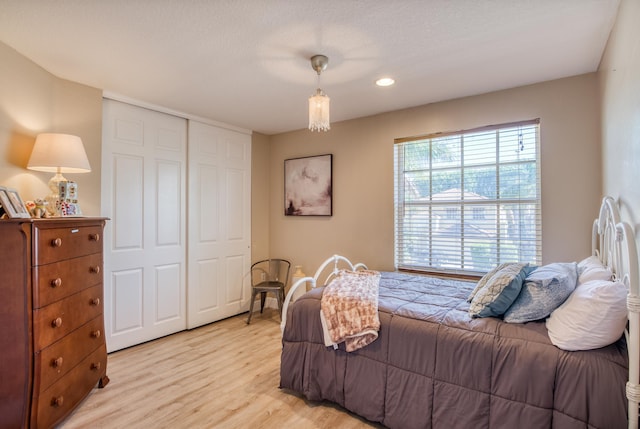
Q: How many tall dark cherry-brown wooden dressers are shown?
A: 1